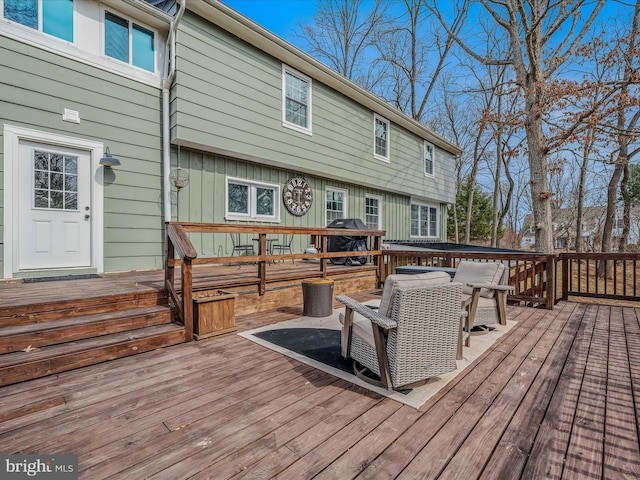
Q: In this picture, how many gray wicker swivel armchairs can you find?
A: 2